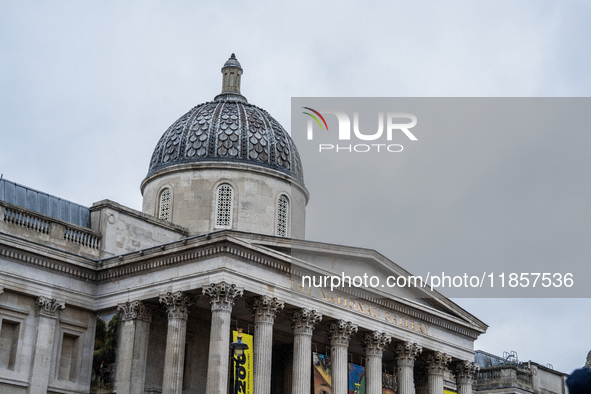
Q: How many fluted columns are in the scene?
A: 9